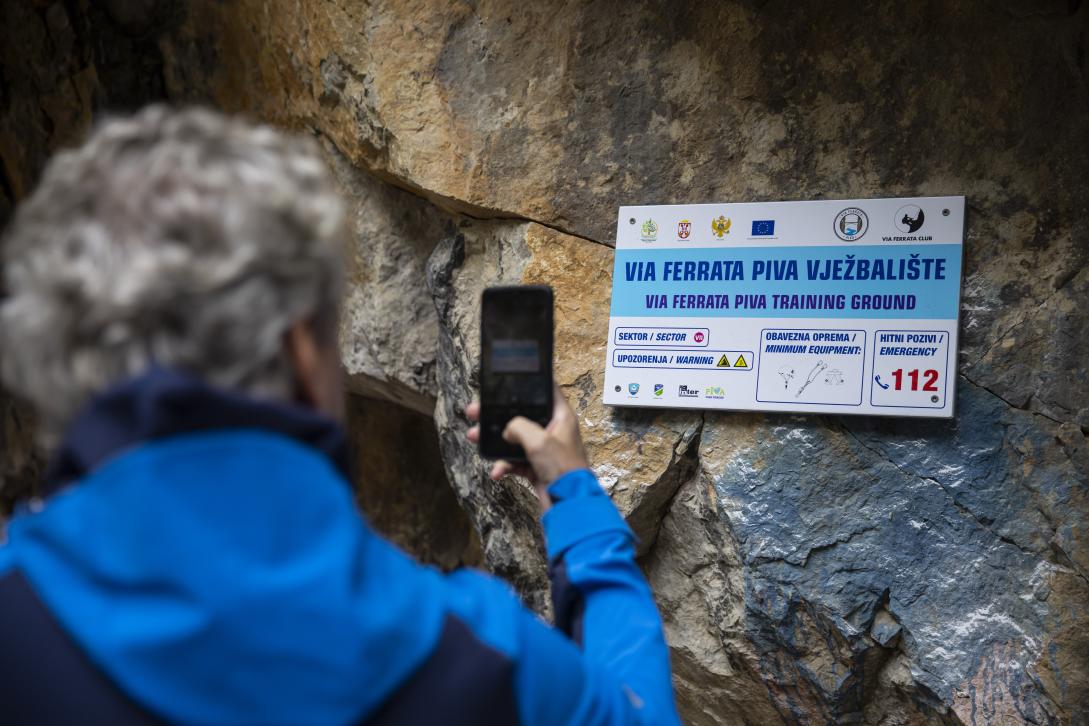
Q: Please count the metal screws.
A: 4